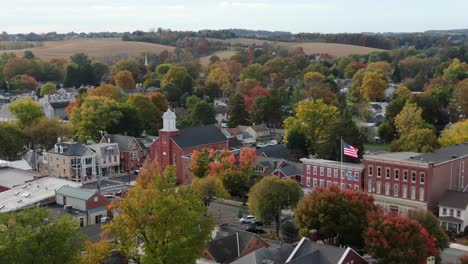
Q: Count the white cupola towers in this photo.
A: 1